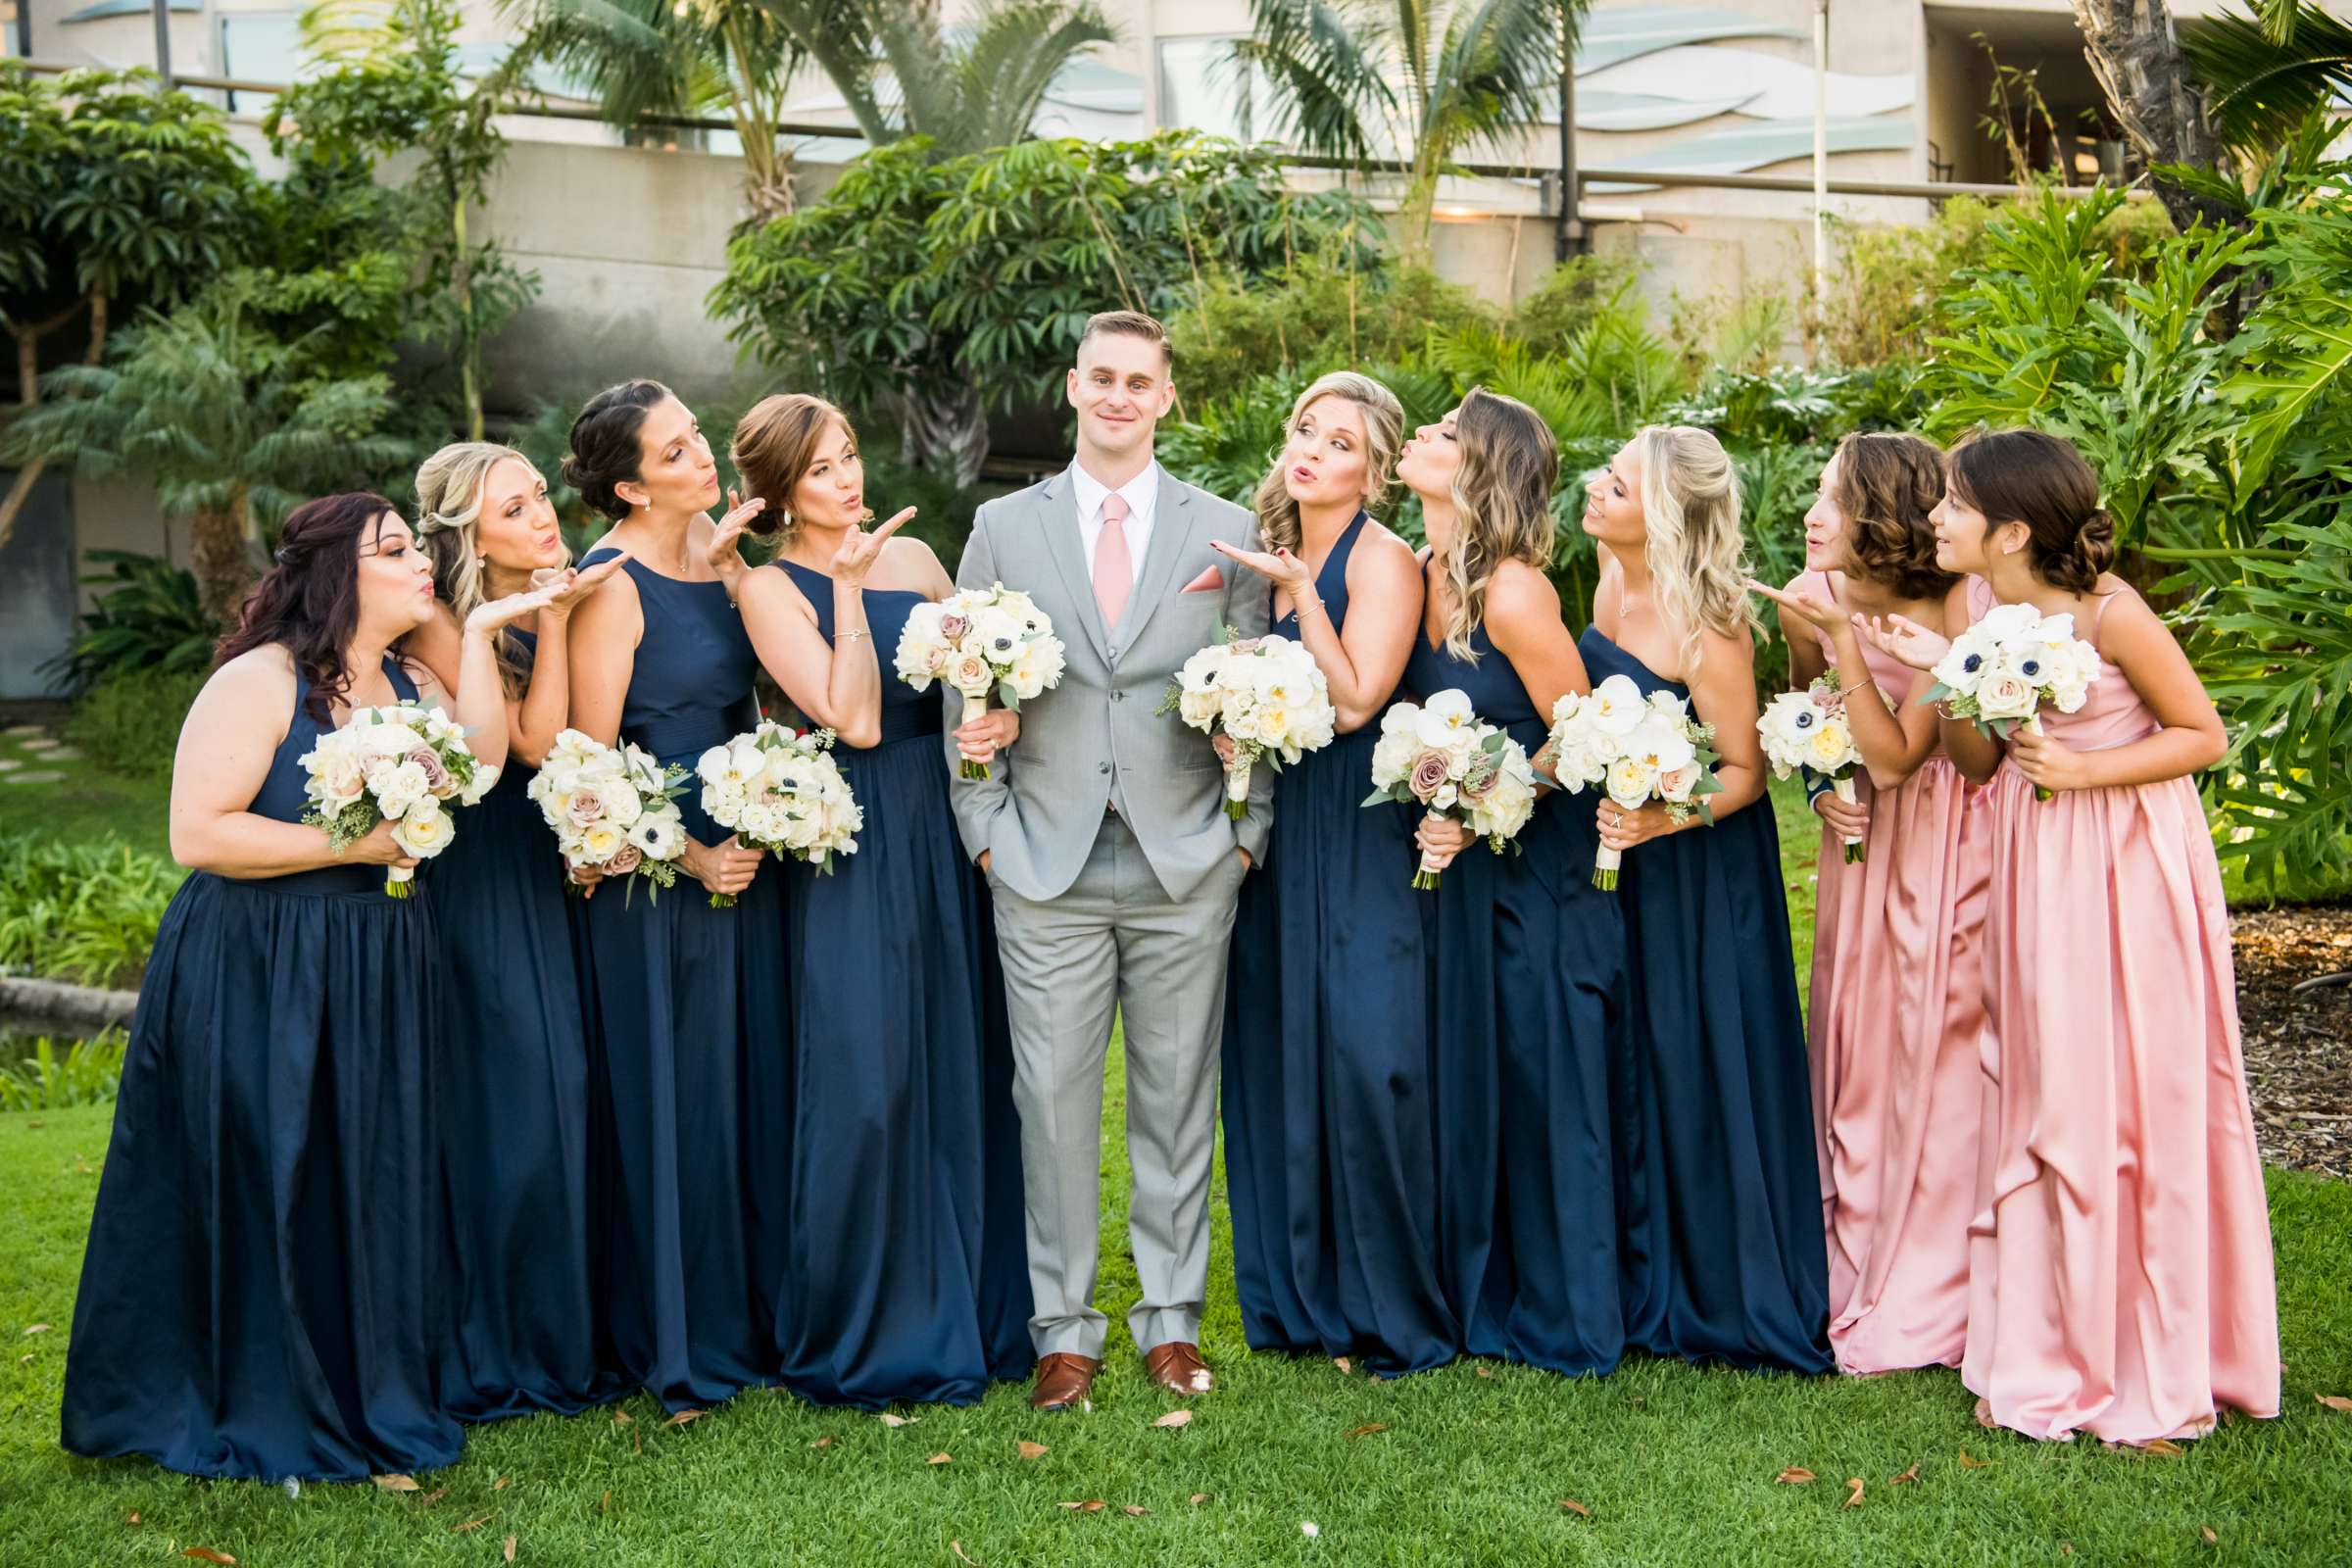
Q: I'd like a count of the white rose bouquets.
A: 9